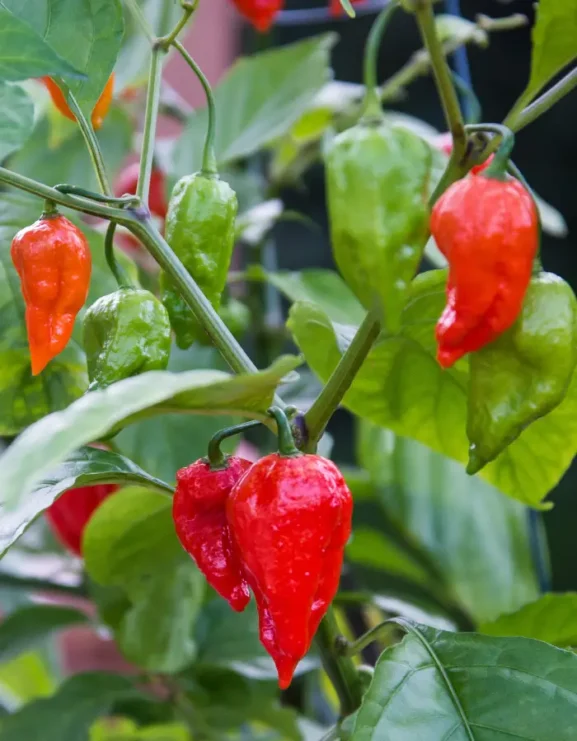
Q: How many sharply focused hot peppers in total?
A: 8